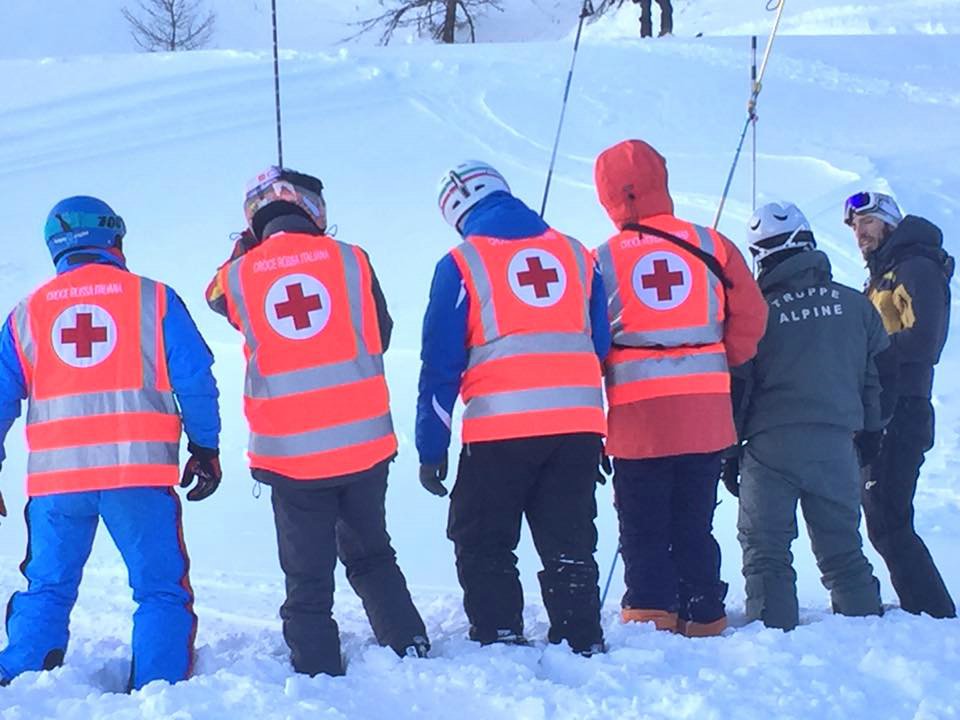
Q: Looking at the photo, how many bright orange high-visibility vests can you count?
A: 4